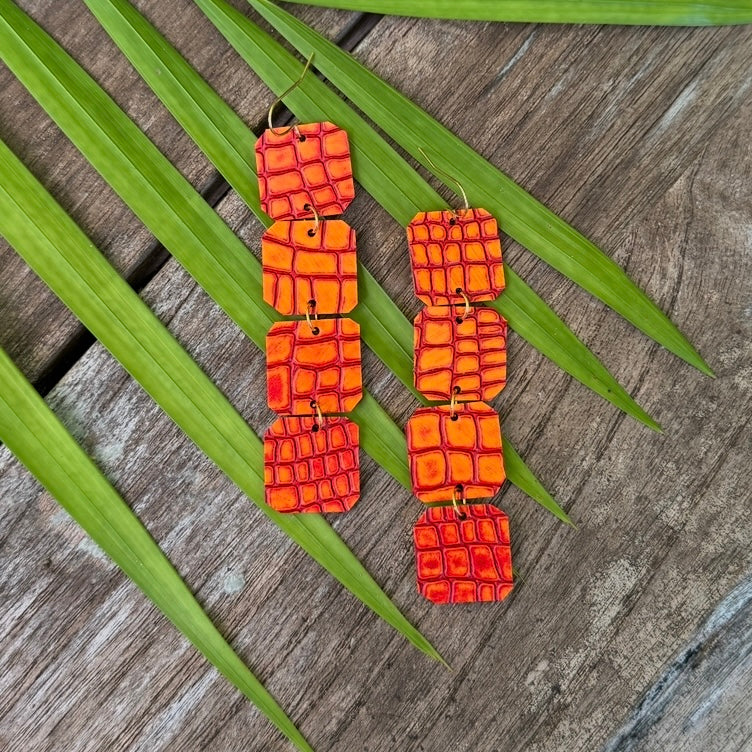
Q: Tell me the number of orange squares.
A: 8